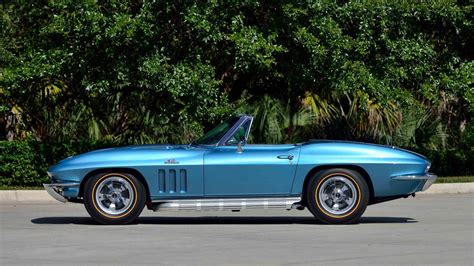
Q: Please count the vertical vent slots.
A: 3